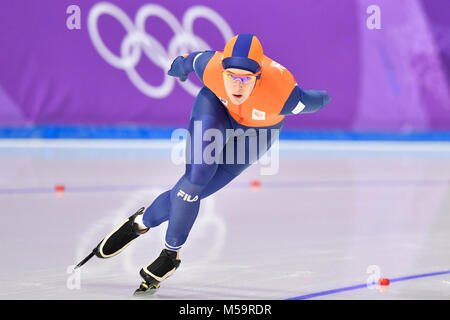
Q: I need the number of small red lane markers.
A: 3